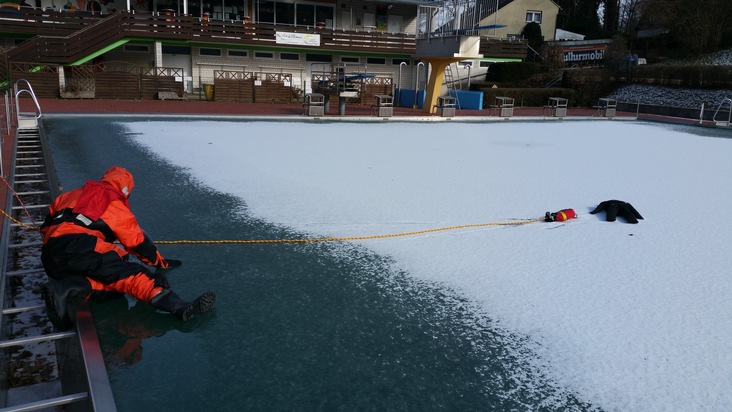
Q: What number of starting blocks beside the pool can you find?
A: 6